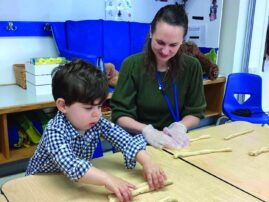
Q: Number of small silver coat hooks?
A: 2